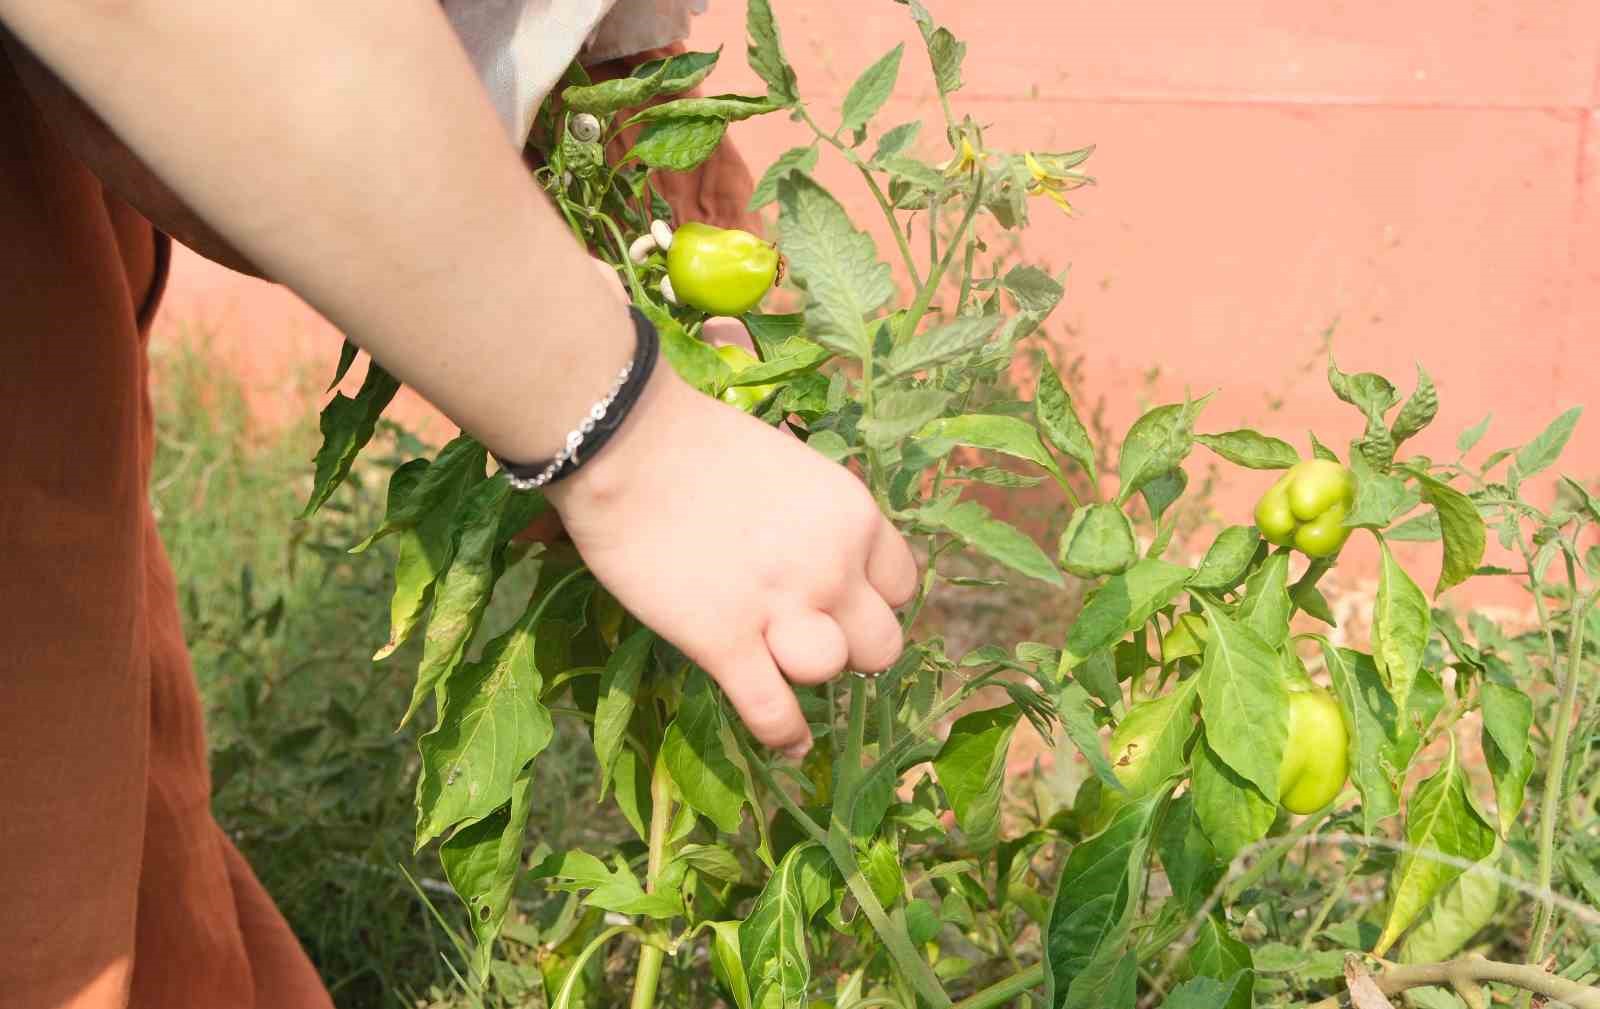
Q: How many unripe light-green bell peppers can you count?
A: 4